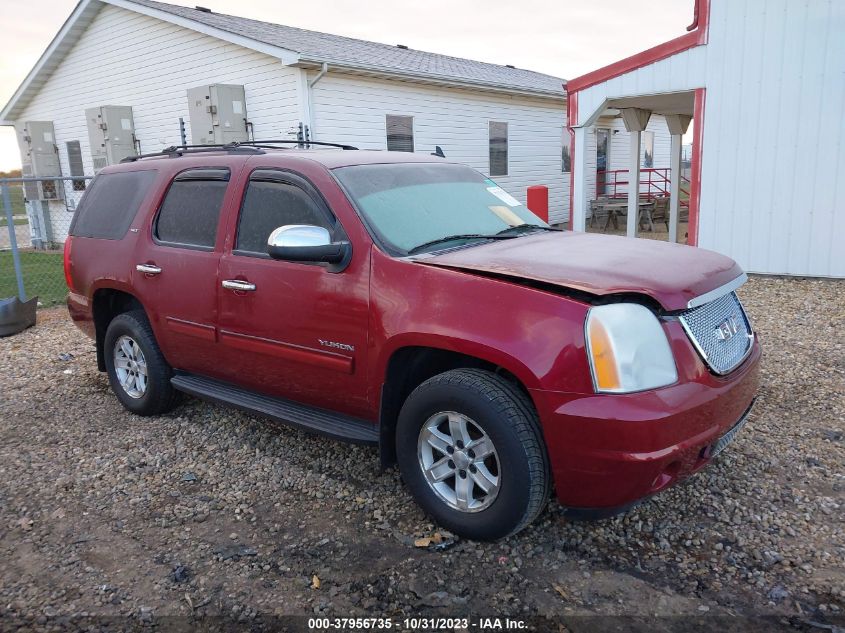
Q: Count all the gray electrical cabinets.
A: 3